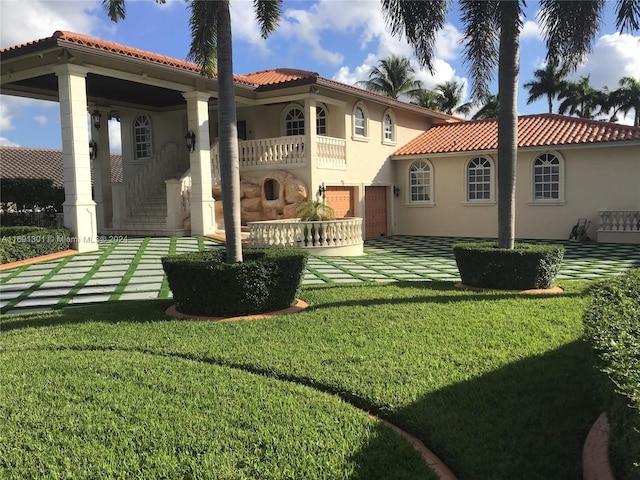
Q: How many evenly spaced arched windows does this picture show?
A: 3